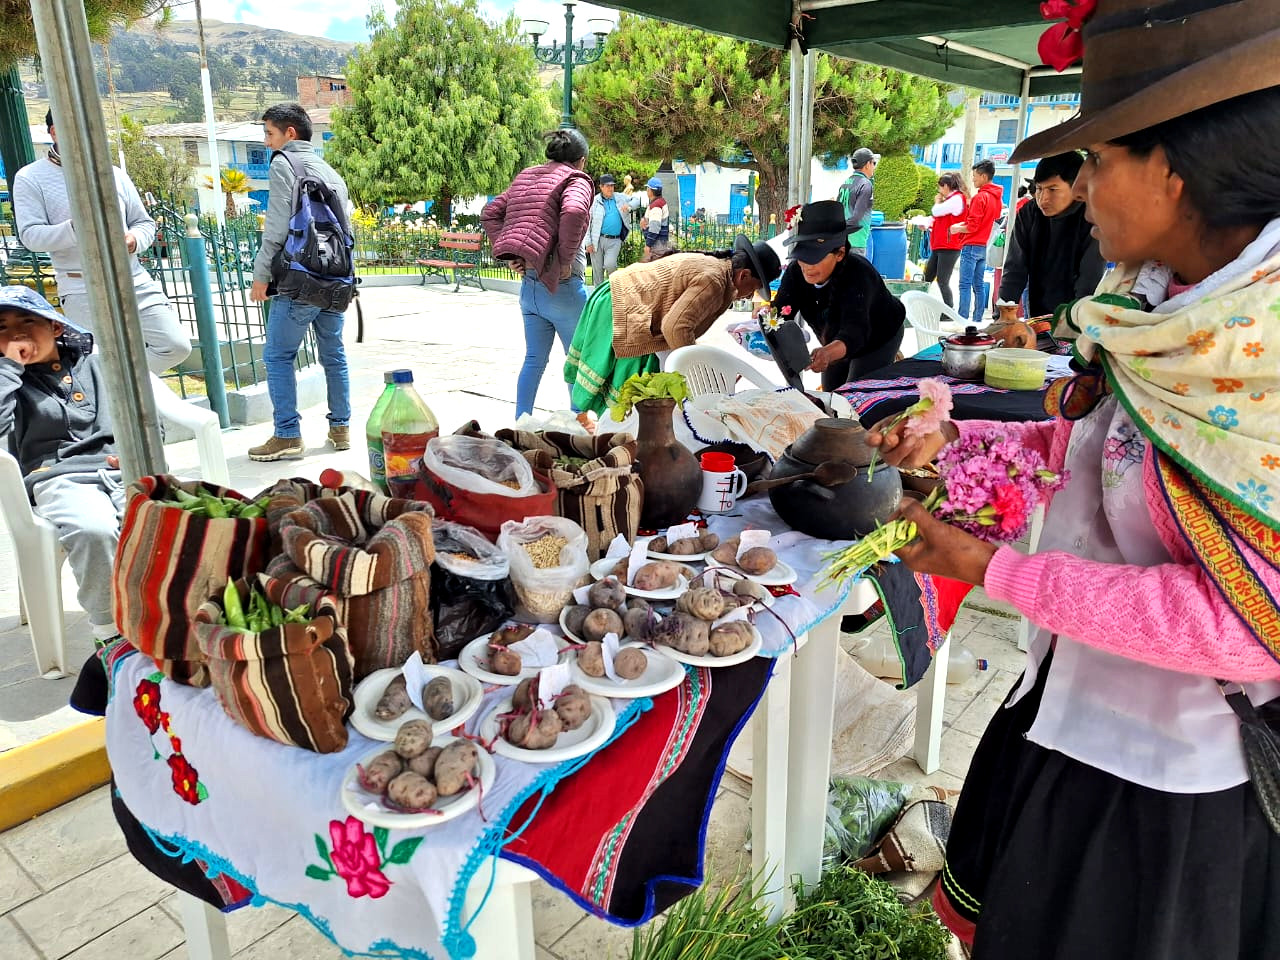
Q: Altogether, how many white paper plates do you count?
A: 11